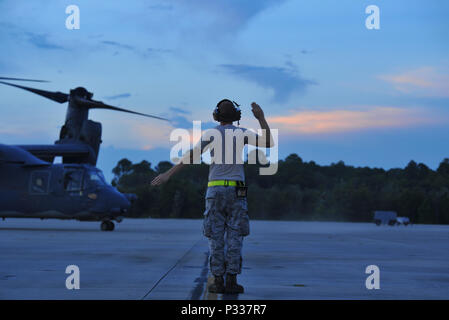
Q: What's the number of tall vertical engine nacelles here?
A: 1